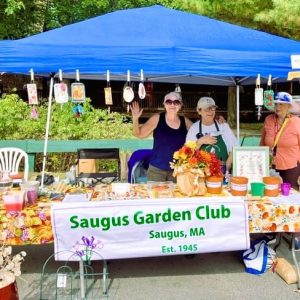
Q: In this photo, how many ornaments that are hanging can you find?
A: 8